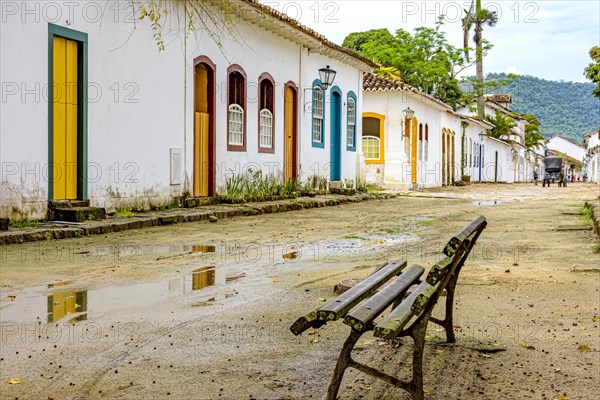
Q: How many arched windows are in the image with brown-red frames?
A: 2